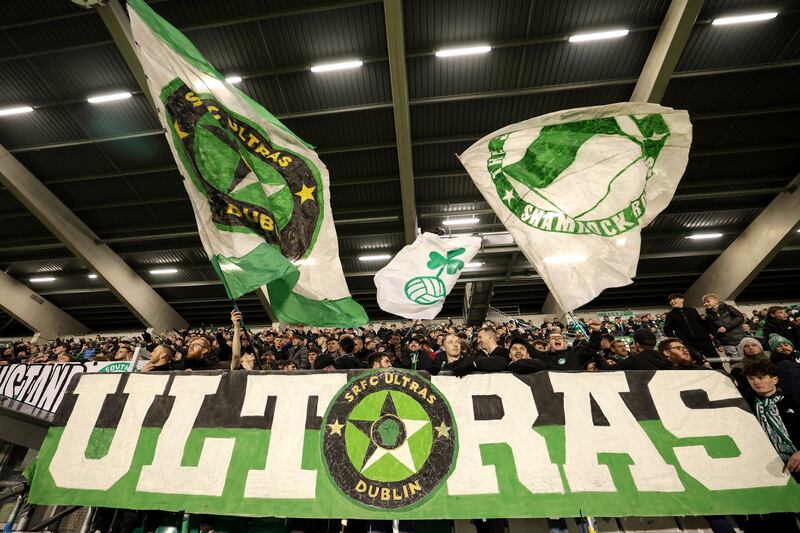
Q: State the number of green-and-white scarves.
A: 1